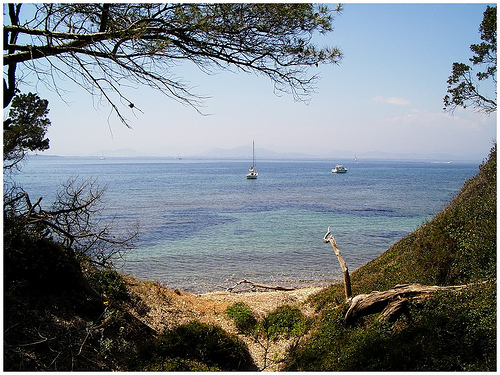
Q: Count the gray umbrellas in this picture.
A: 0